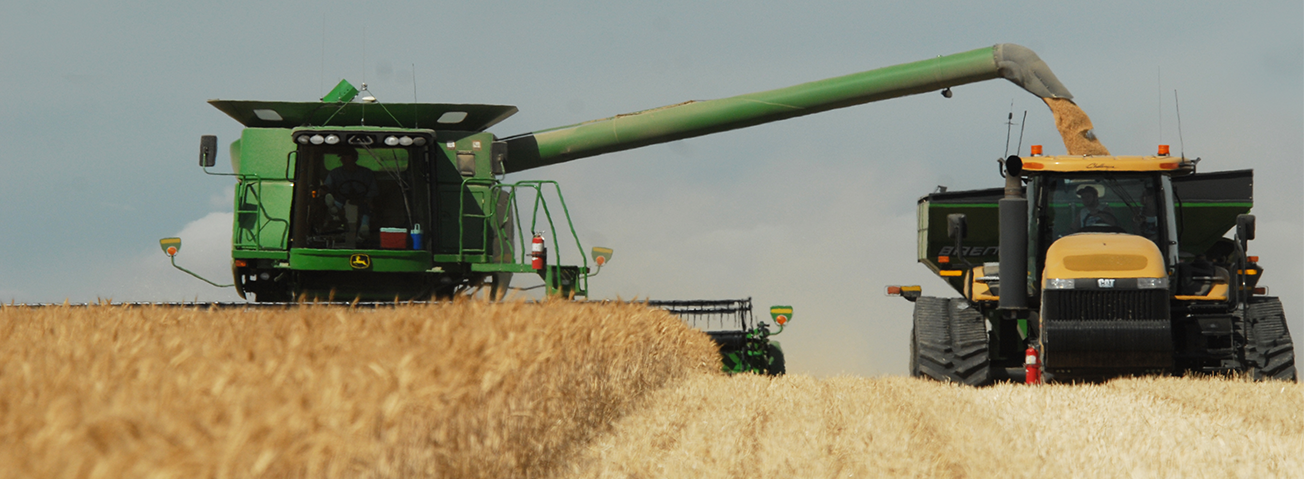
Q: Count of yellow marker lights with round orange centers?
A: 3